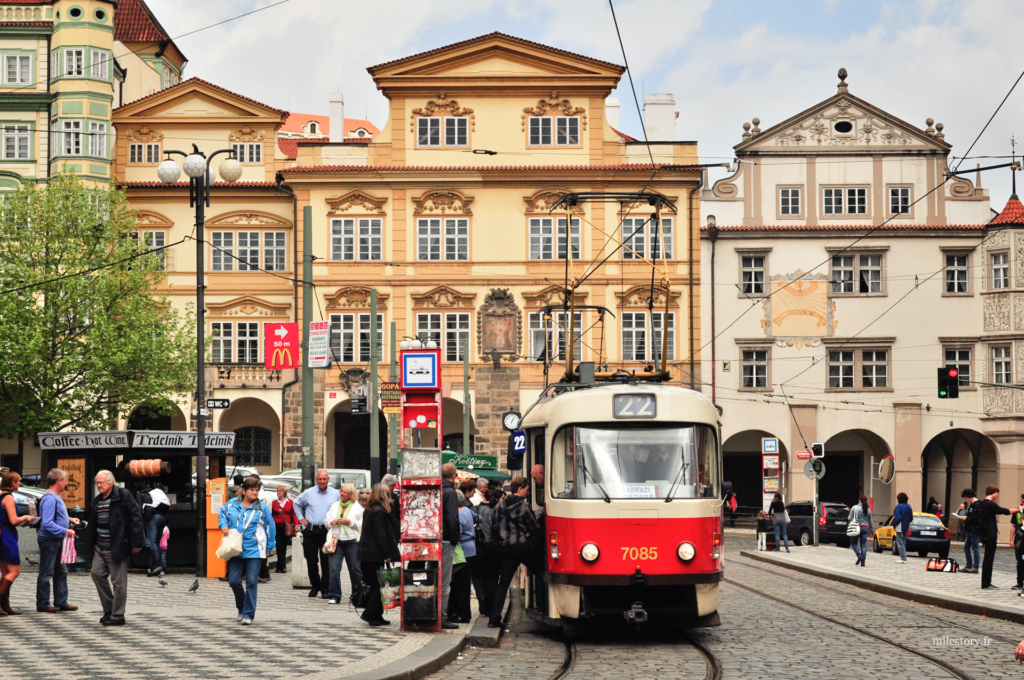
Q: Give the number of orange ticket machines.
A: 1